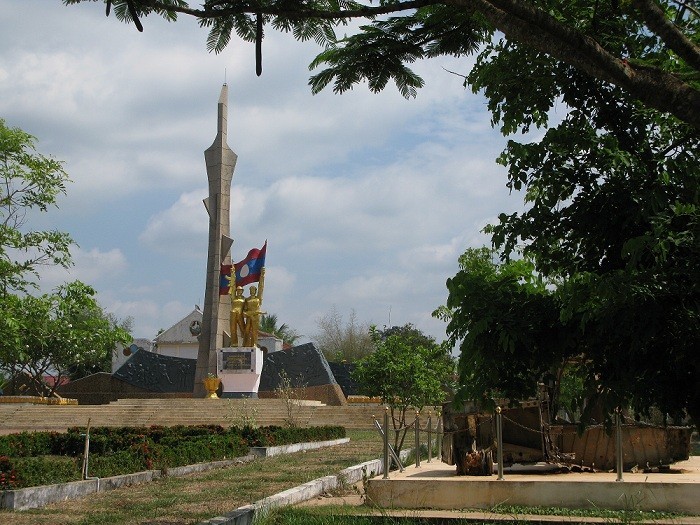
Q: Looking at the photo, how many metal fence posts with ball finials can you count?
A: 7